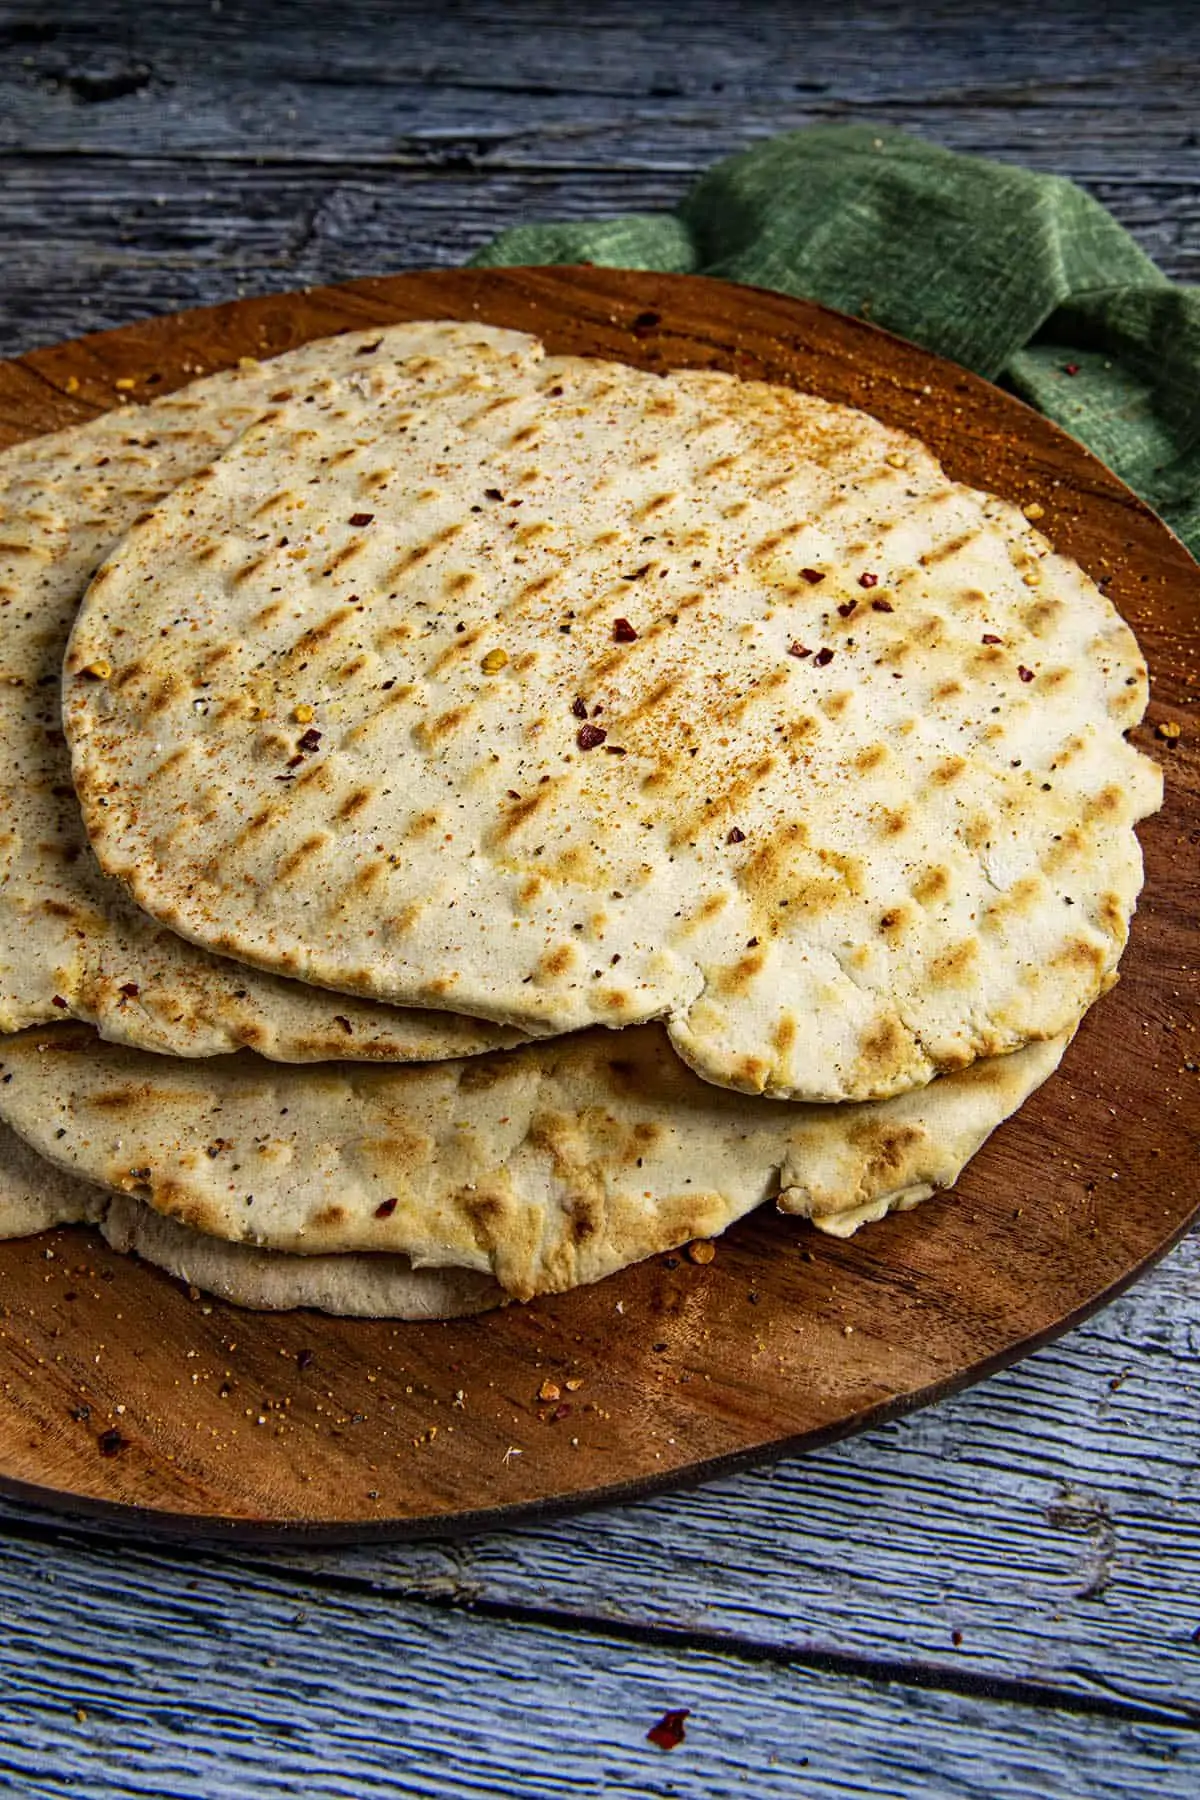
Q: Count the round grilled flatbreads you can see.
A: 4